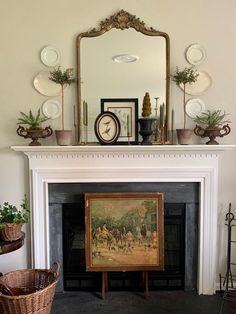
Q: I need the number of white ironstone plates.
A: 6